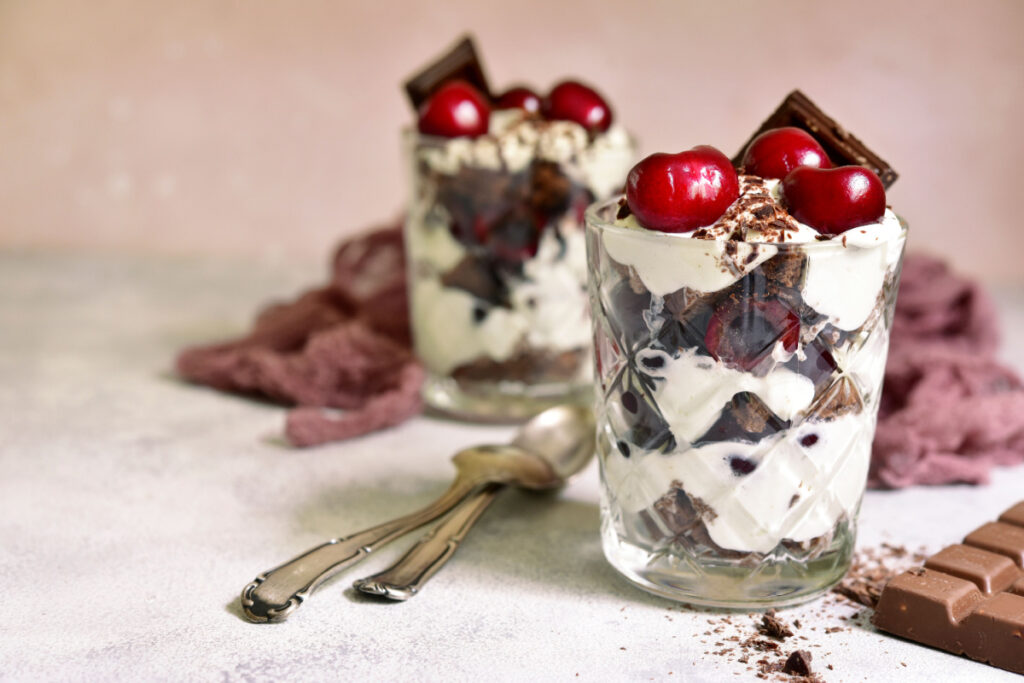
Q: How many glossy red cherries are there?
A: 6